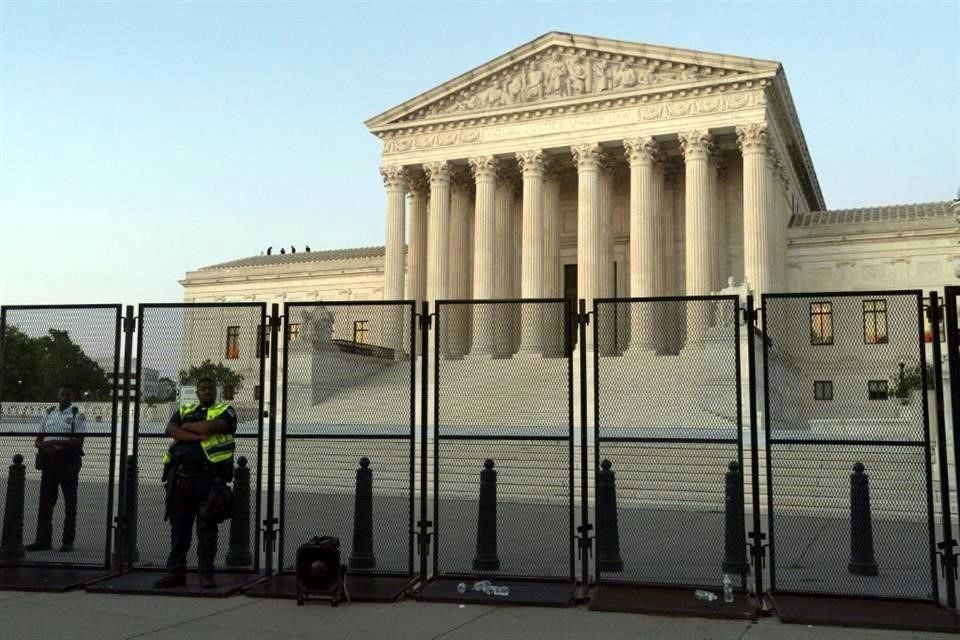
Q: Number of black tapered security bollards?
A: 8